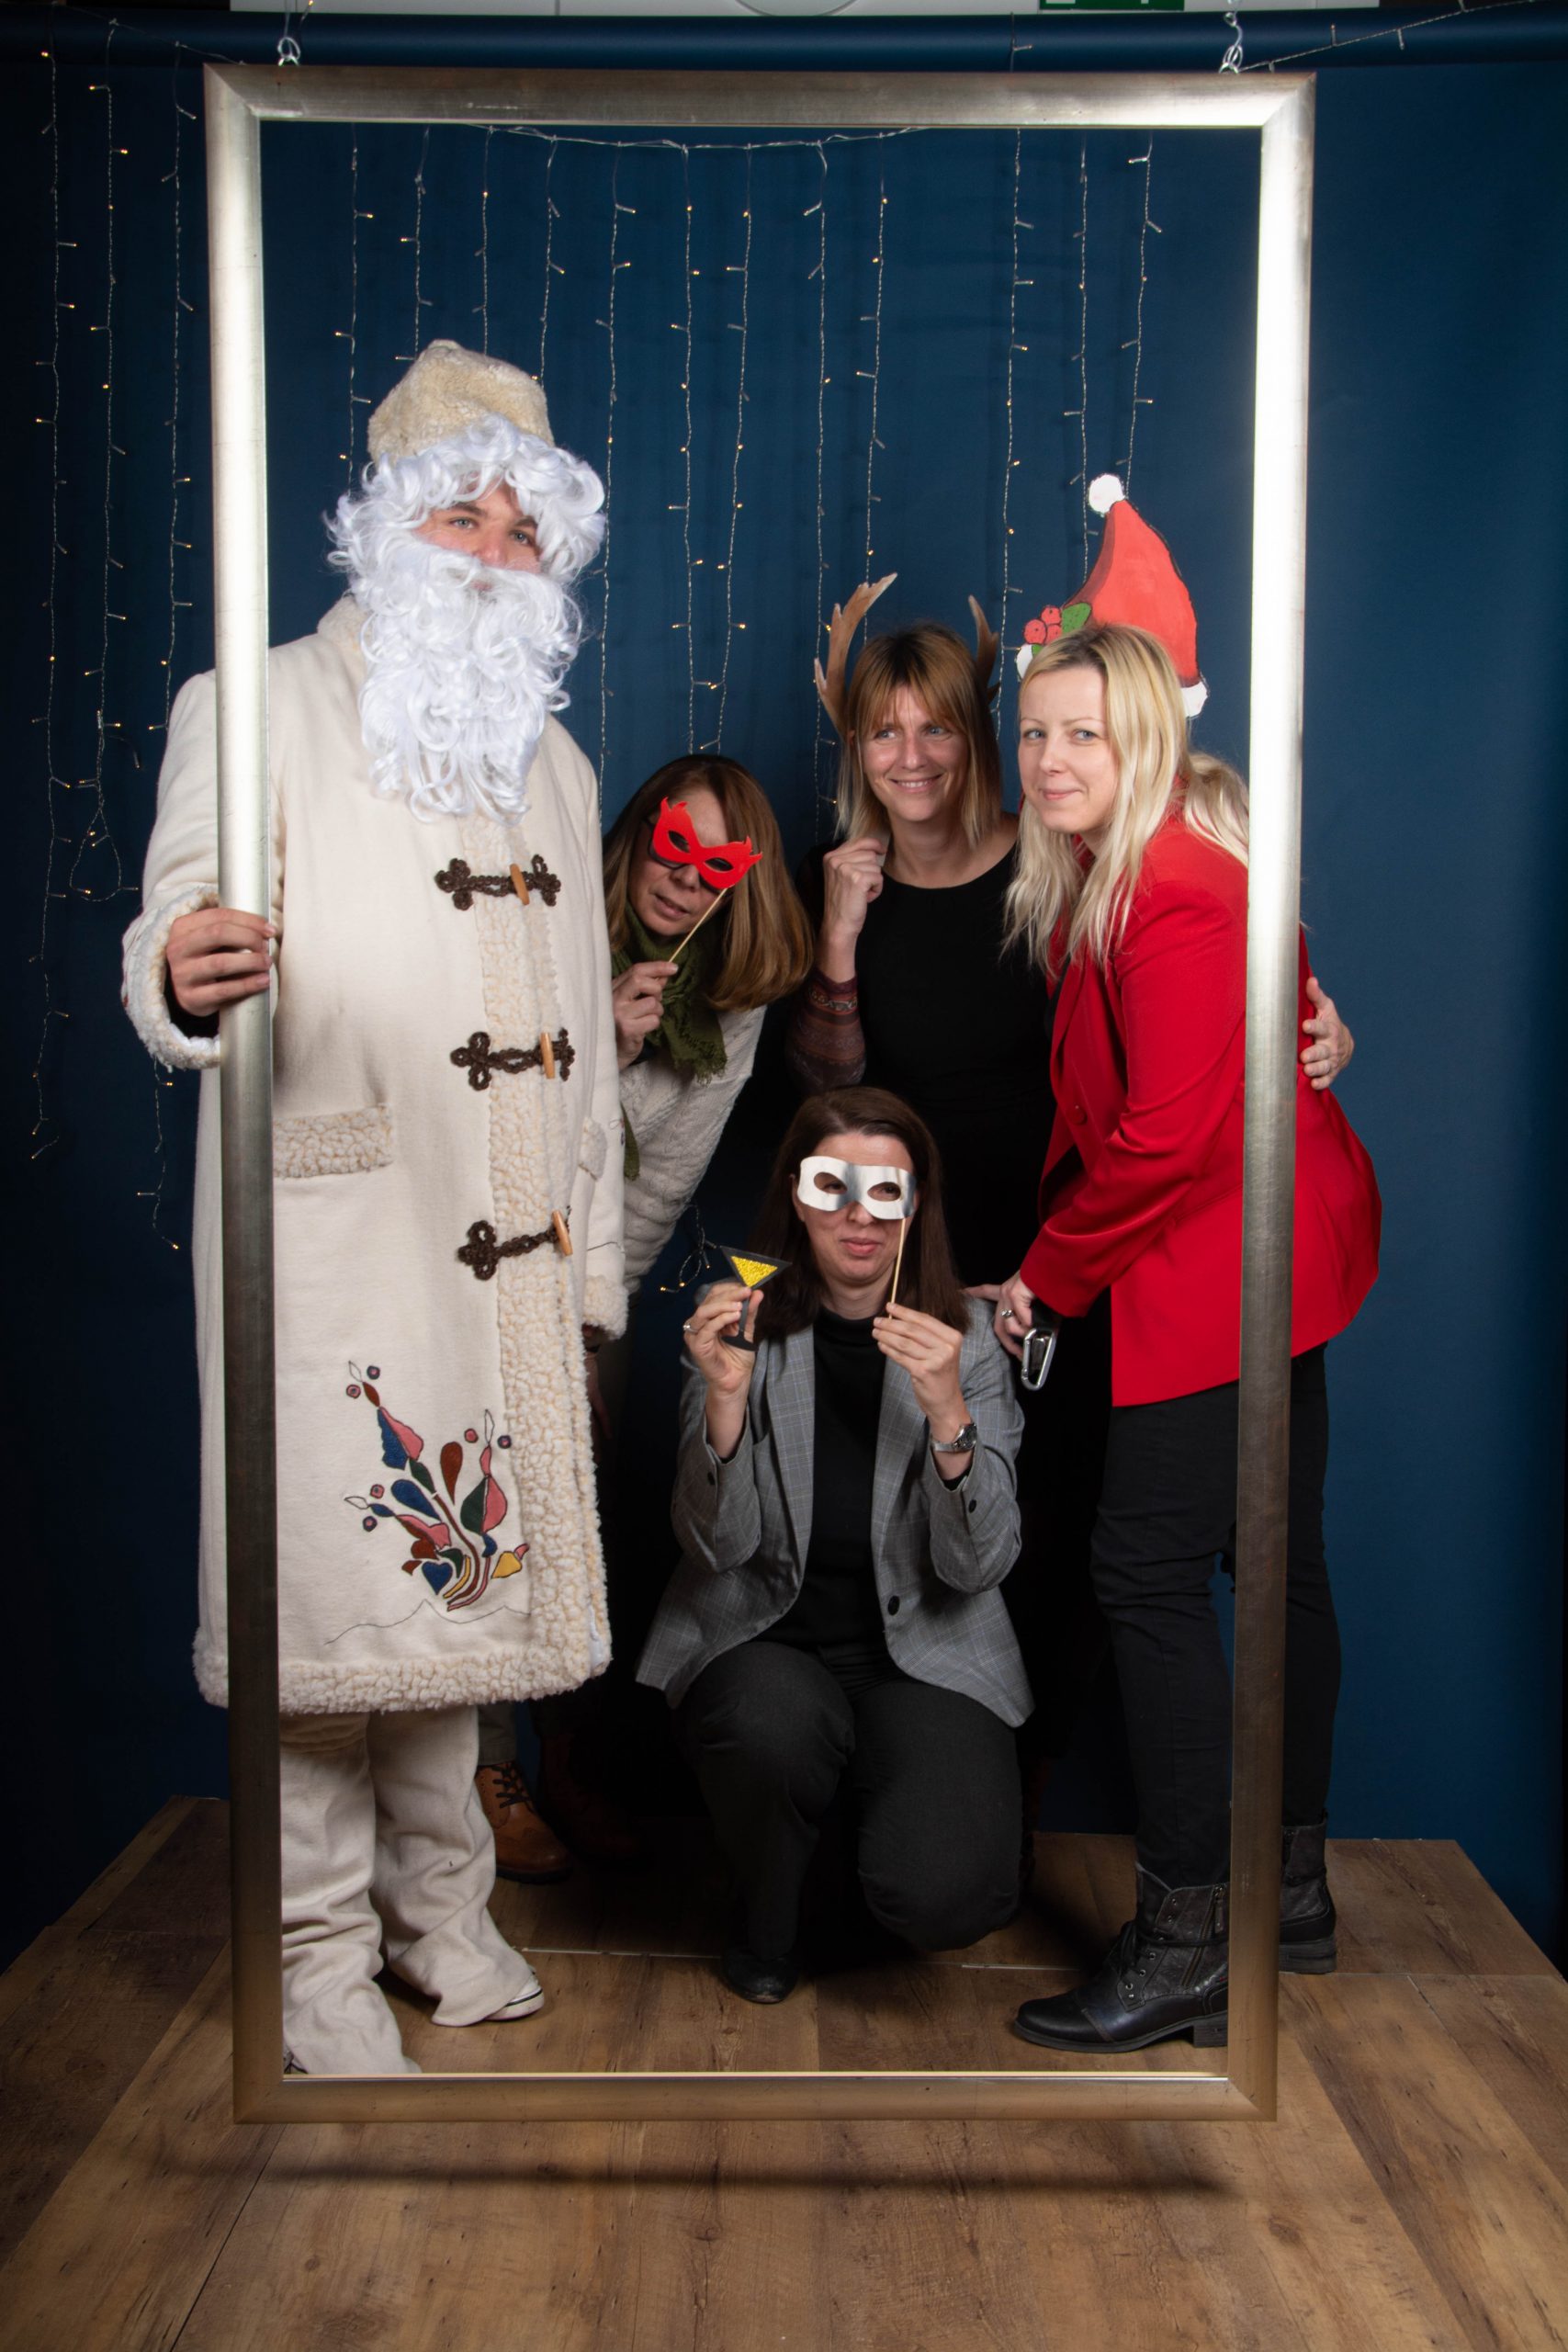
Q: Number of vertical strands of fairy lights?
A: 15